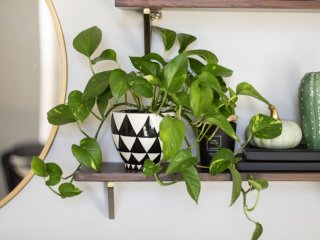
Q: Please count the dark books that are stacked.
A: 2